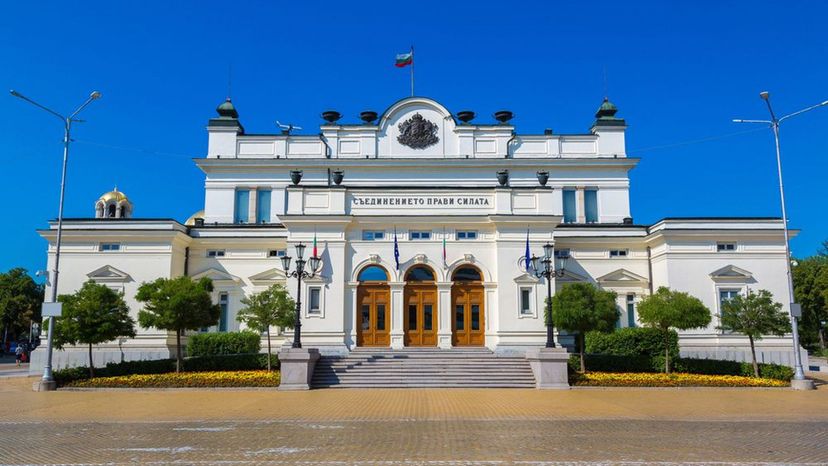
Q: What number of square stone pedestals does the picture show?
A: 2